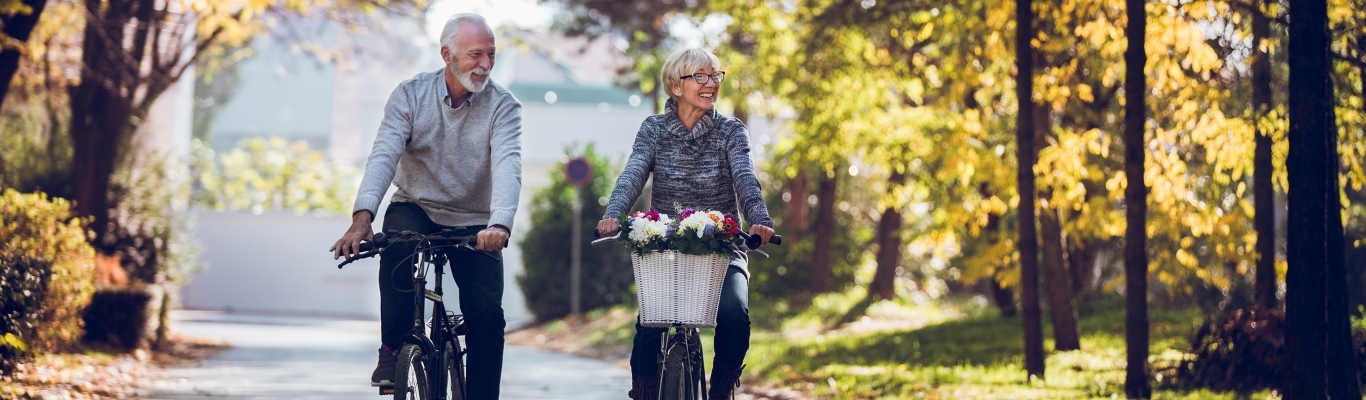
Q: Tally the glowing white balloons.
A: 0